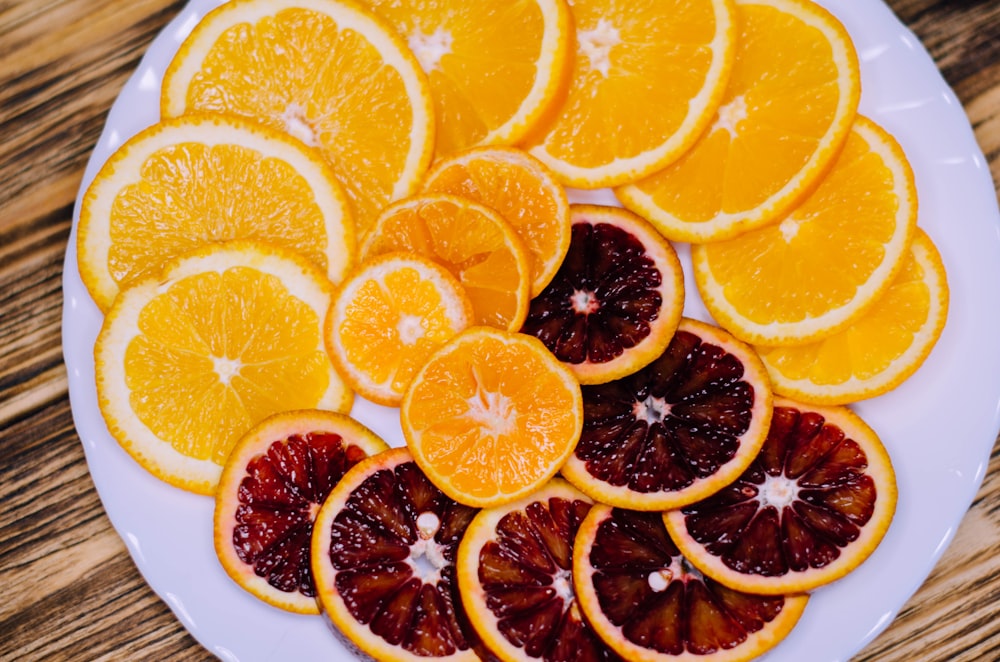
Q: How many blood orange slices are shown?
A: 7